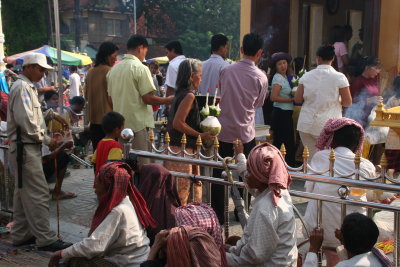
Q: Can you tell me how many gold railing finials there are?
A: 12